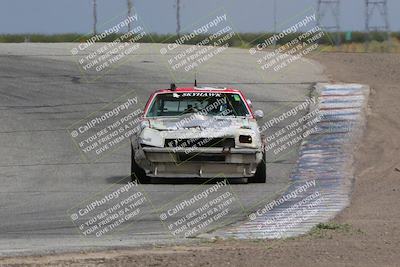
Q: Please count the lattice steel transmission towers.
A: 2